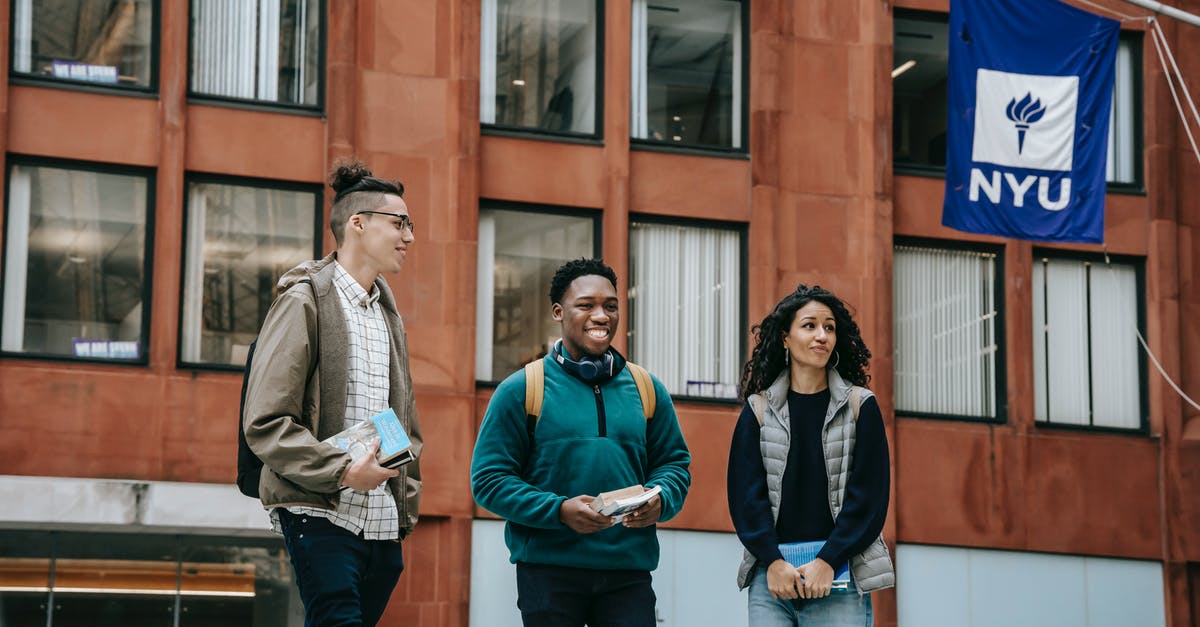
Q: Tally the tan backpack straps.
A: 4